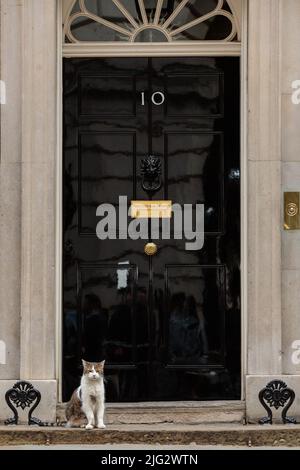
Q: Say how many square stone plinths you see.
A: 2